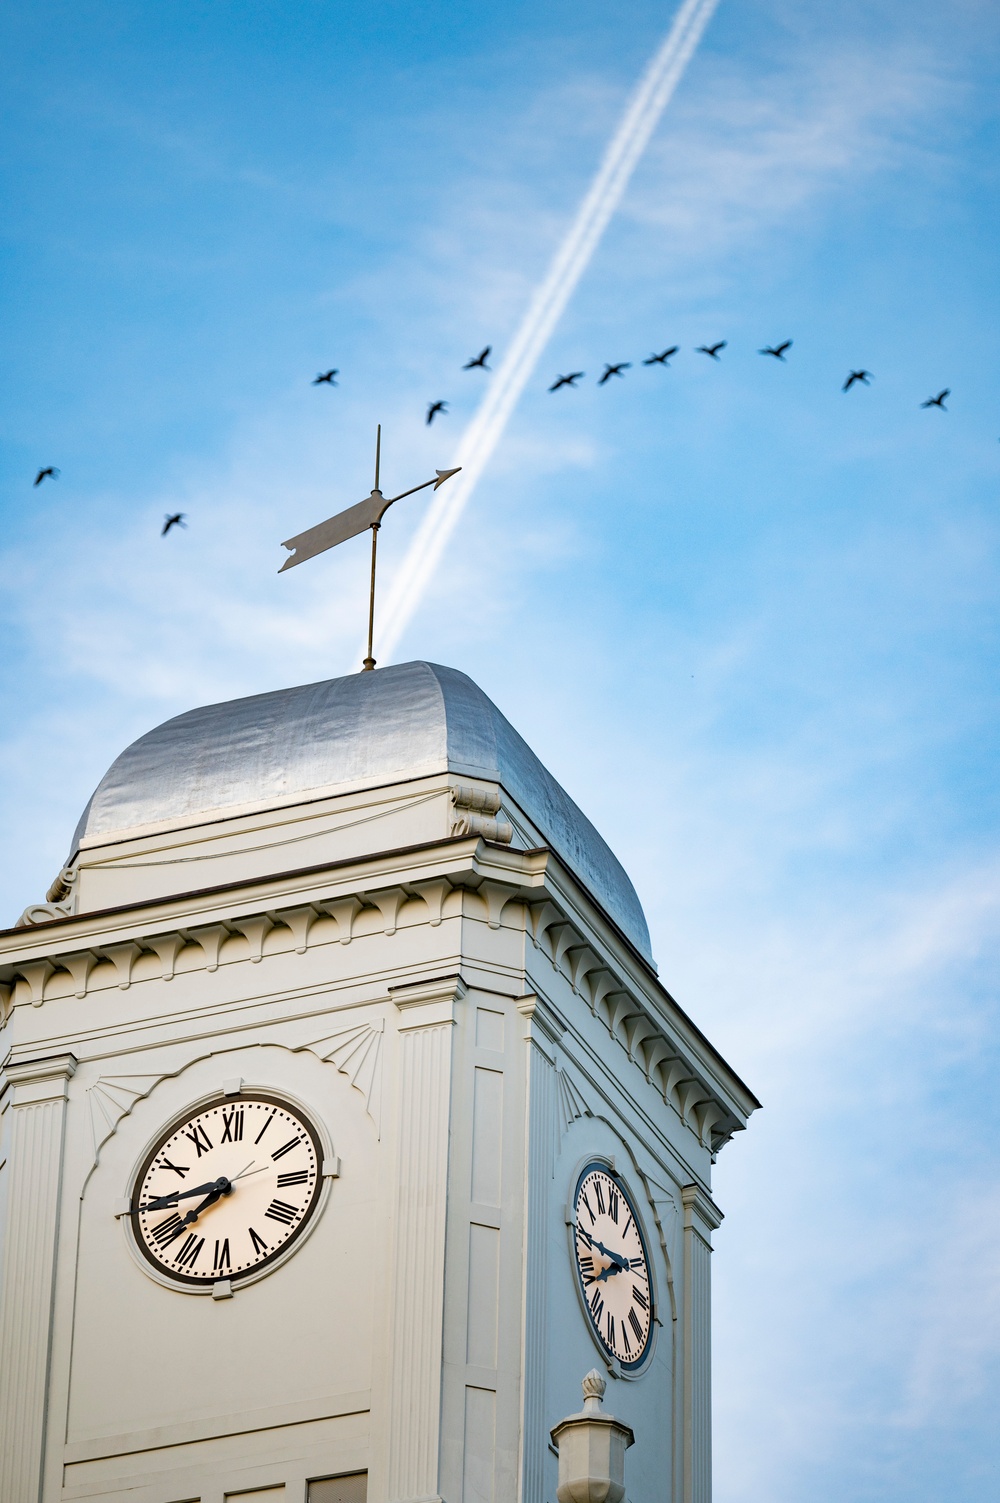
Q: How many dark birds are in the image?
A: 12